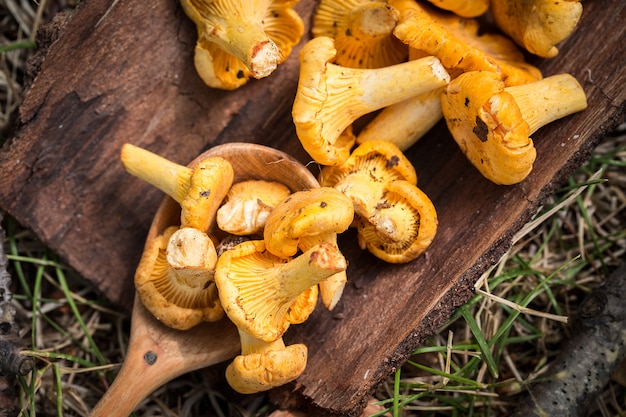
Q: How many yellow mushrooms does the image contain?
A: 15